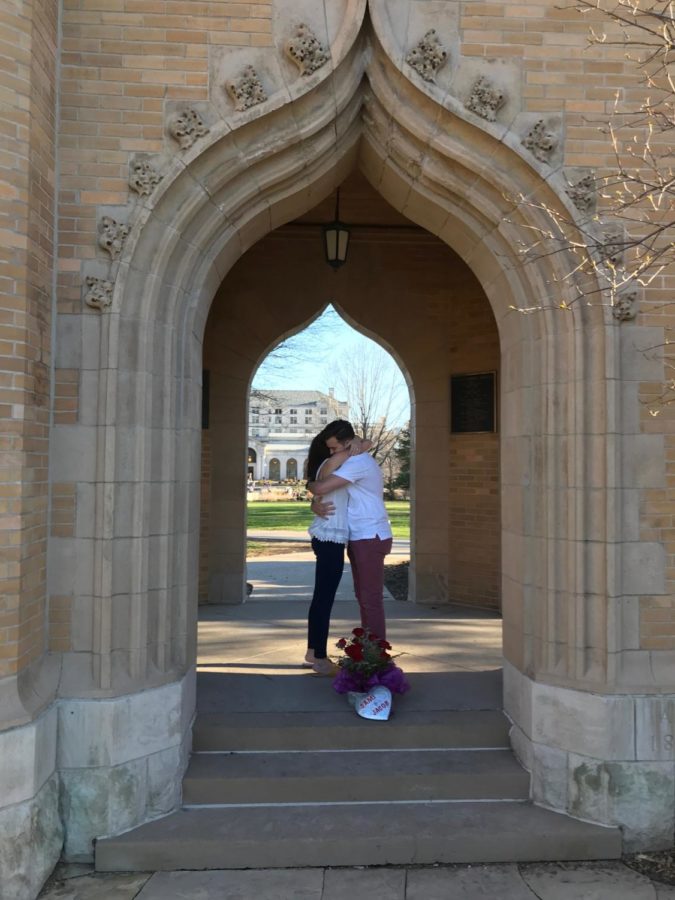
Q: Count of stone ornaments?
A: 12